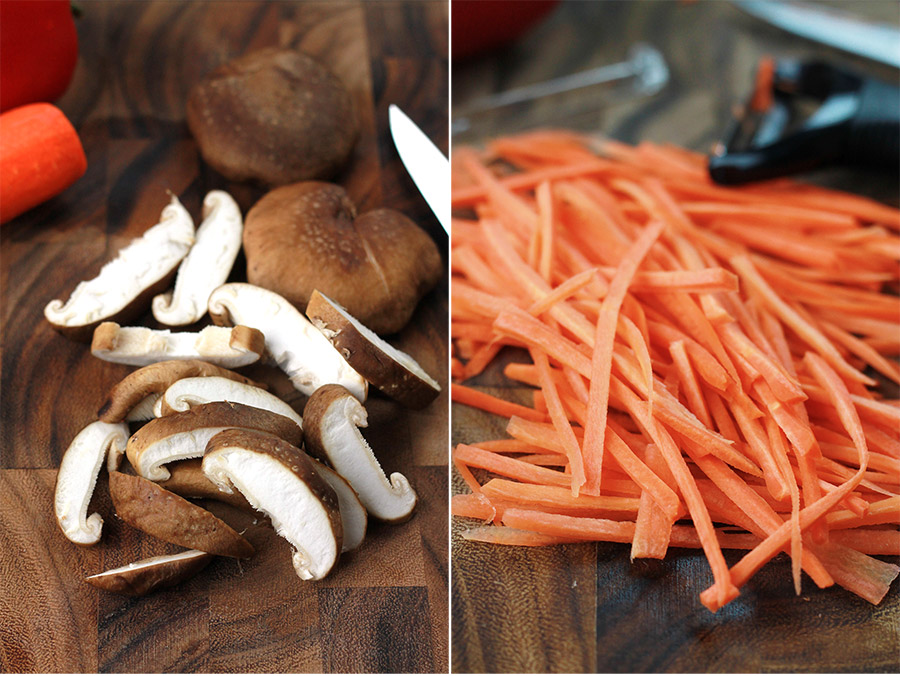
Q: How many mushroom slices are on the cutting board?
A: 15